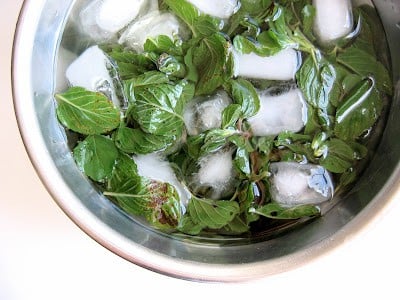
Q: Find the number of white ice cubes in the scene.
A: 11